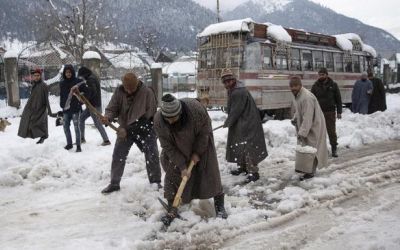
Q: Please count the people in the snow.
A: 10